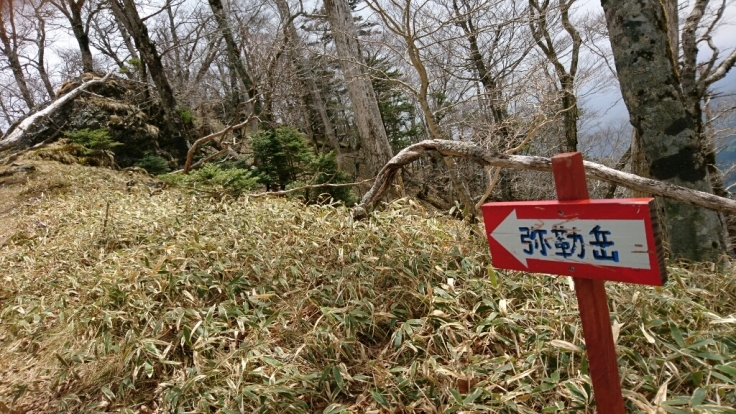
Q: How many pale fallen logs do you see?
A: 2